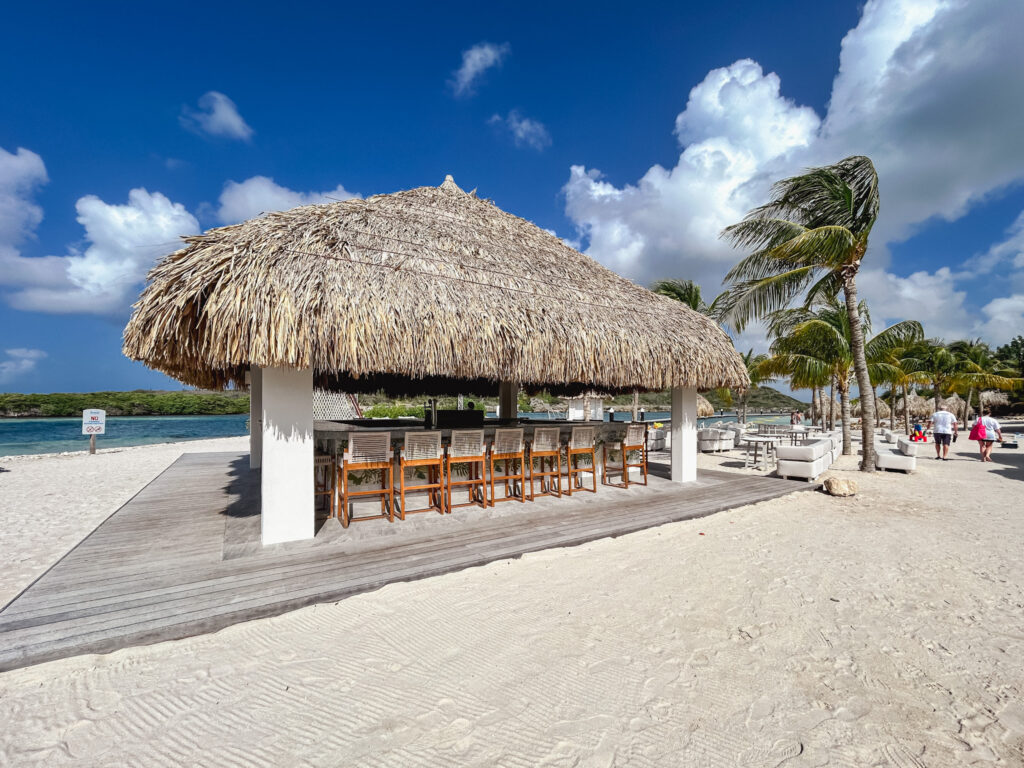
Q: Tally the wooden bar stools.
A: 8